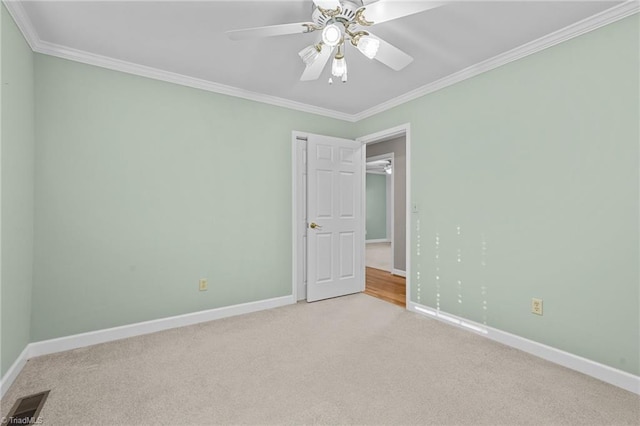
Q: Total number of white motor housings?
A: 1